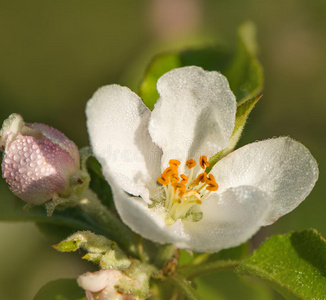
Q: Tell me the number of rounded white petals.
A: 5